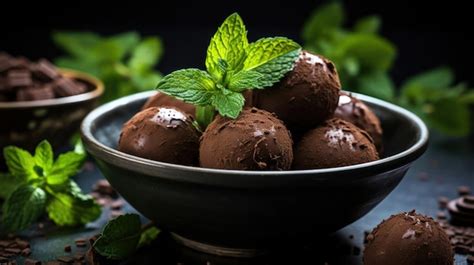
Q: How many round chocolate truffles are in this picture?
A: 7